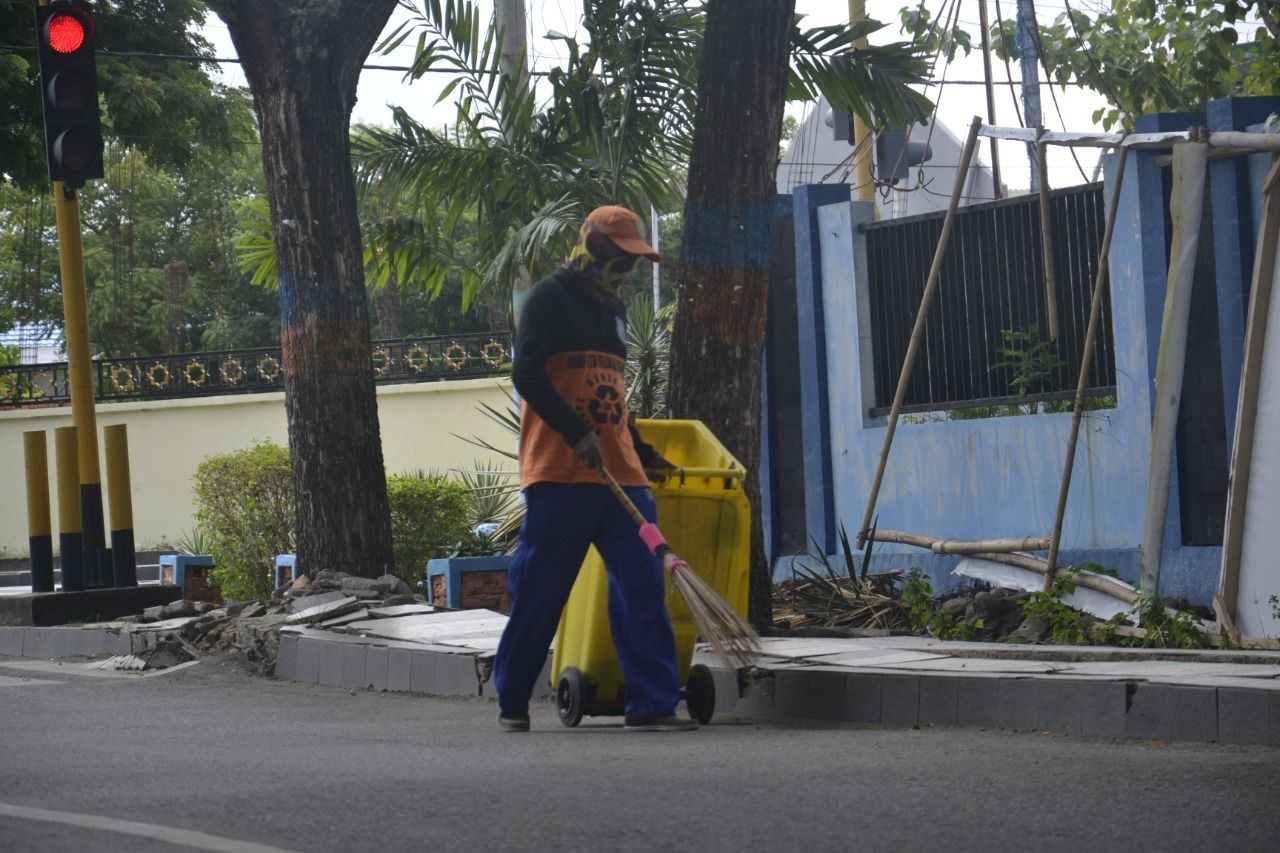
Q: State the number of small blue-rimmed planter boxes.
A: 3